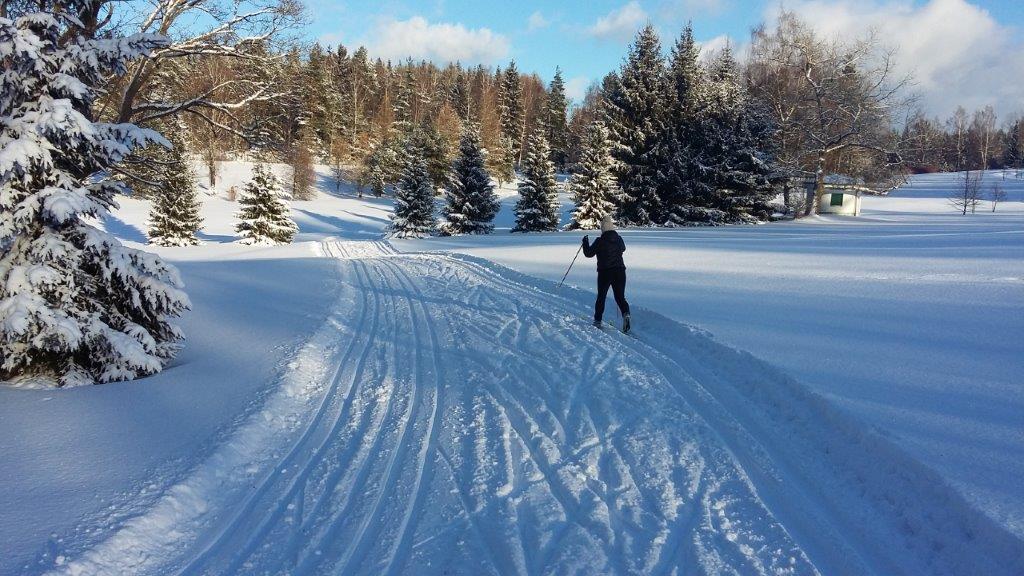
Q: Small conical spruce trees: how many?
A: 6